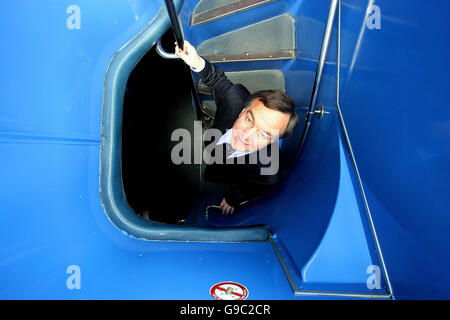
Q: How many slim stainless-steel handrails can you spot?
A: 2